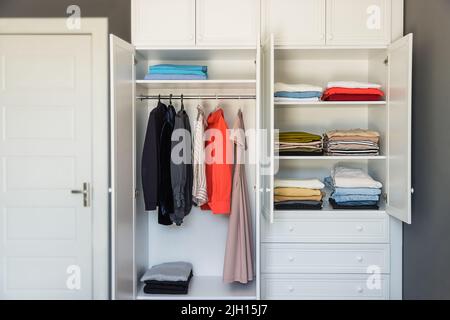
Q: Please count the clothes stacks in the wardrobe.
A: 8